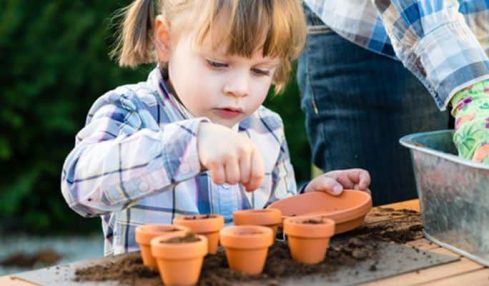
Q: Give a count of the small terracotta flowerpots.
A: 6